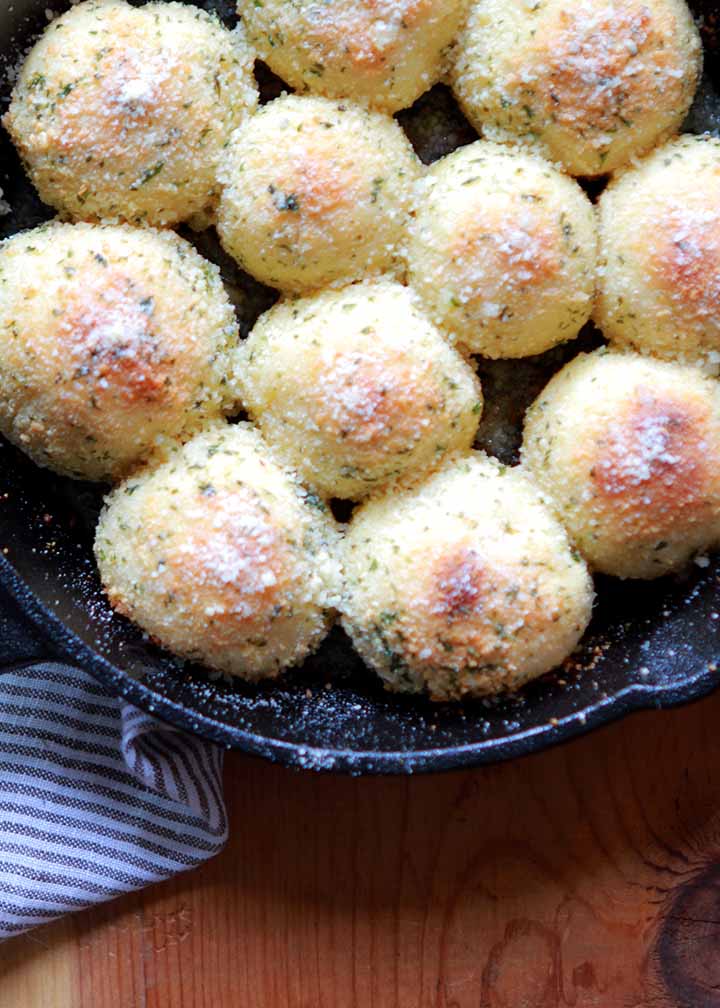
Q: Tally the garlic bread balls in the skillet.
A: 11